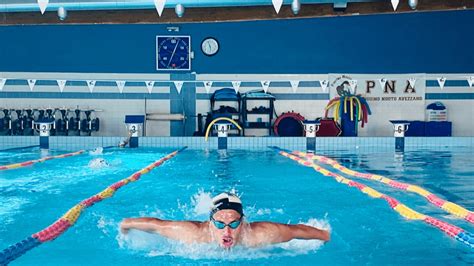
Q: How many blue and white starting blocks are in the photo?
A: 5